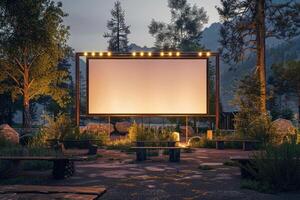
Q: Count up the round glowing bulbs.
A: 12